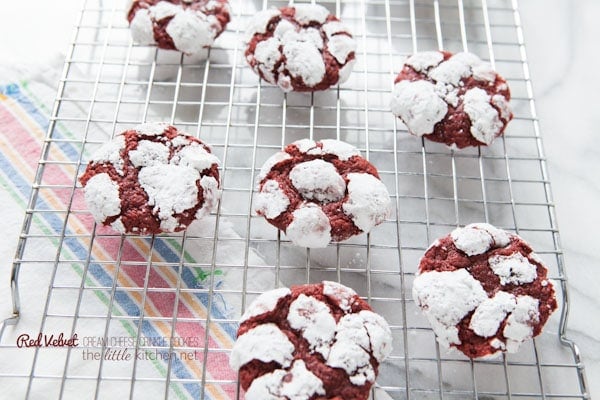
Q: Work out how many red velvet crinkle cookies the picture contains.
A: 7